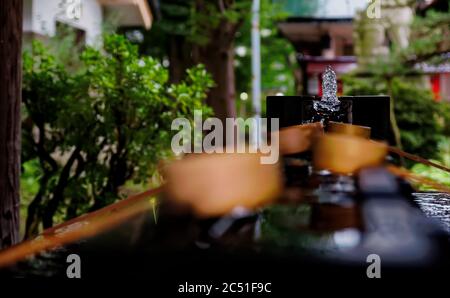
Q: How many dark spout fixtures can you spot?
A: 1